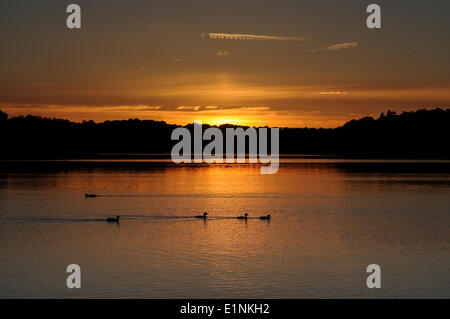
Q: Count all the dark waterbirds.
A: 5